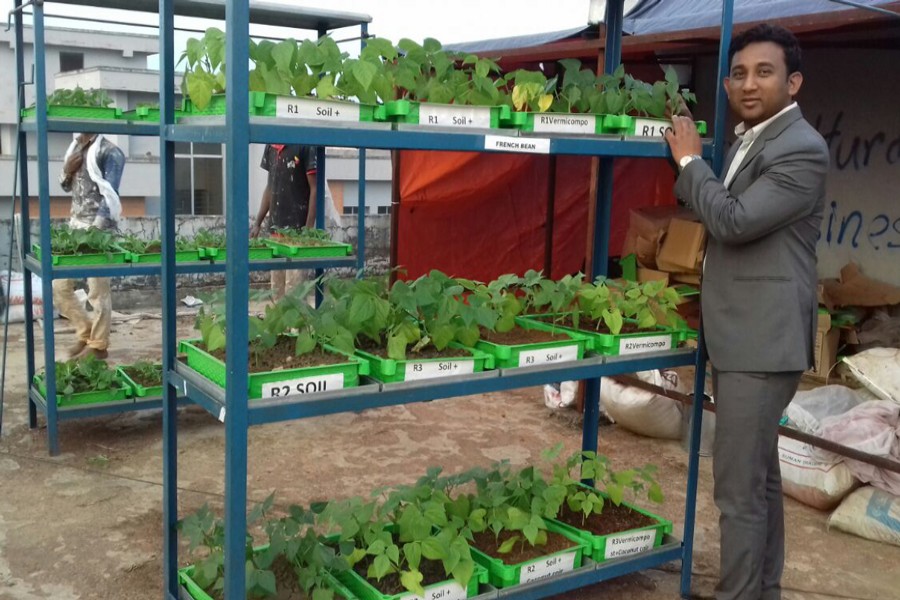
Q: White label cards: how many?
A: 12